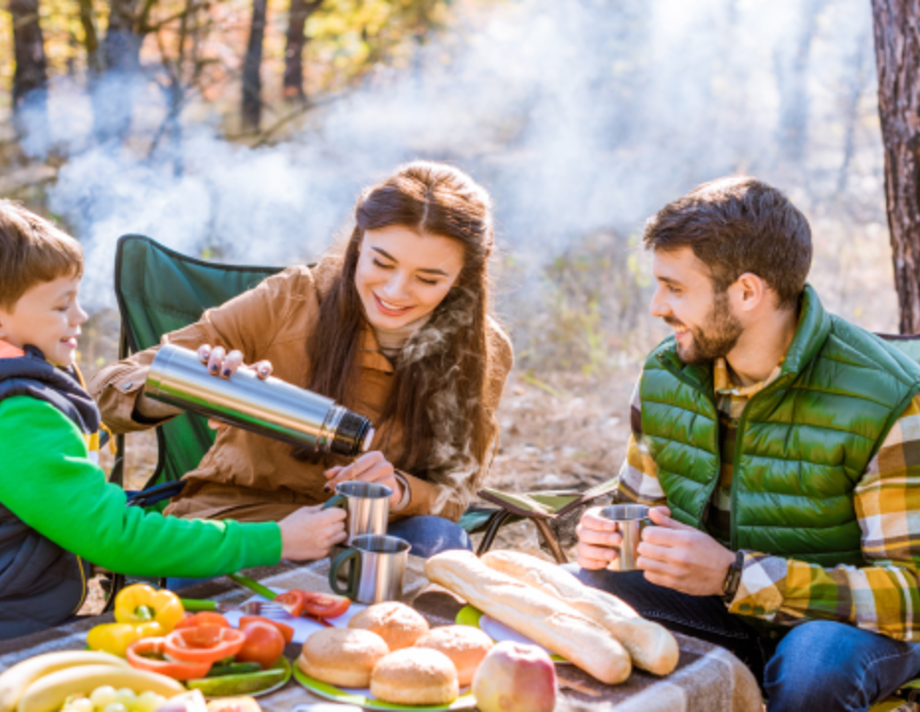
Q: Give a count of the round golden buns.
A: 4